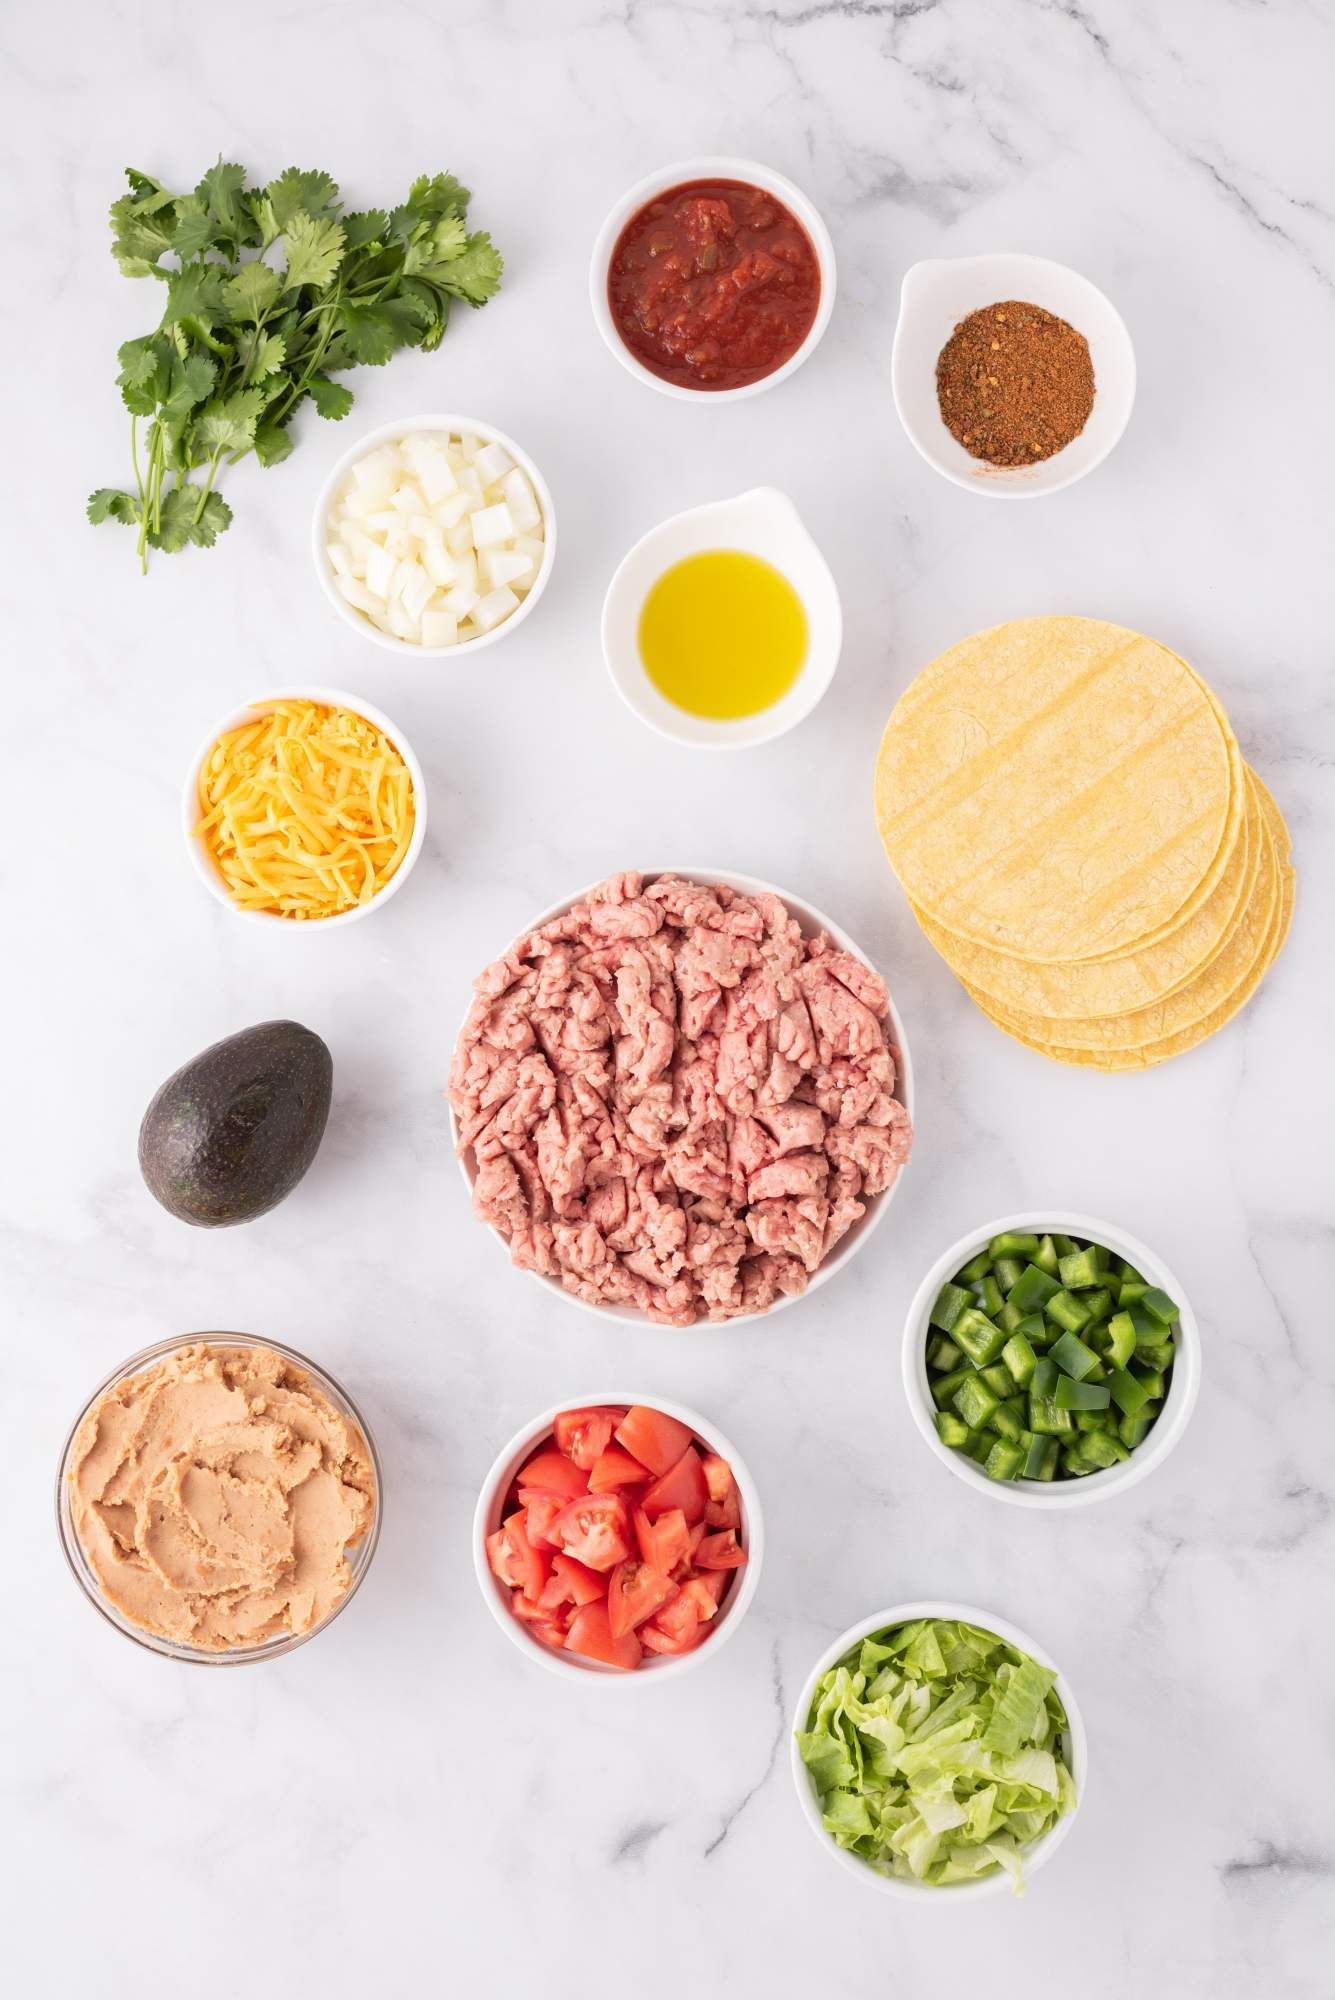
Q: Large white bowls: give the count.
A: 1